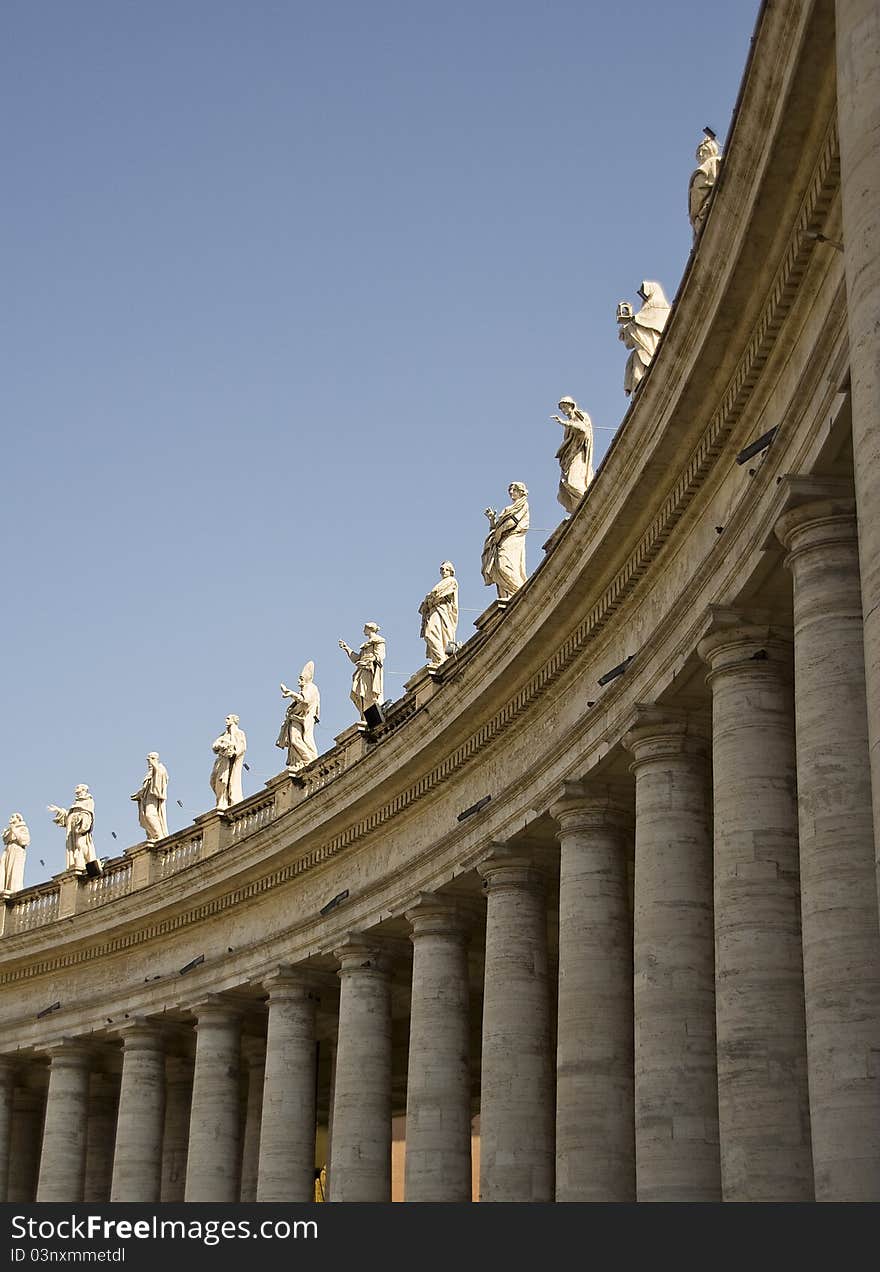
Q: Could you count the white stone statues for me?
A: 11